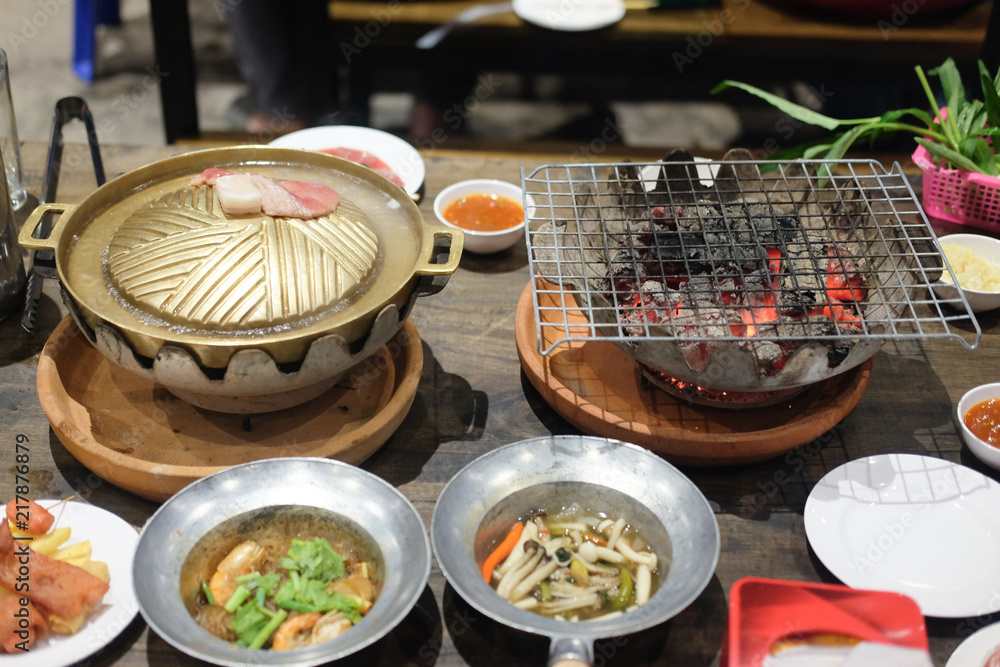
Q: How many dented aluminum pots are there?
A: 2